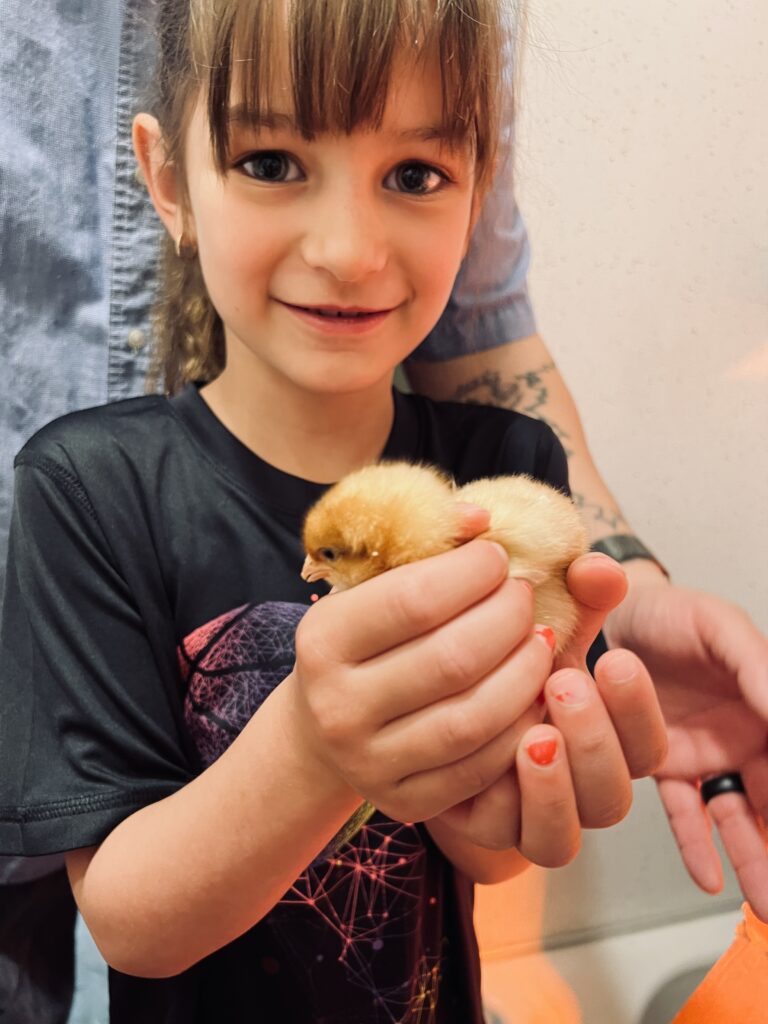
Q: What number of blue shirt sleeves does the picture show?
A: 1